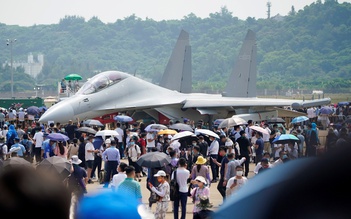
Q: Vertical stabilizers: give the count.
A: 2